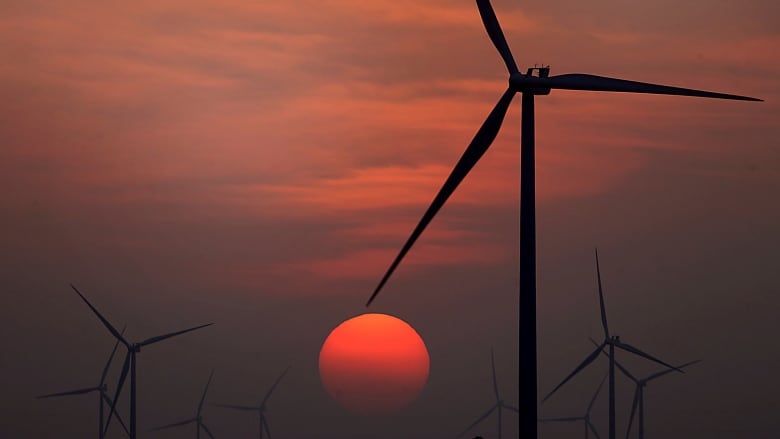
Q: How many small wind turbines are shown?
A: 8